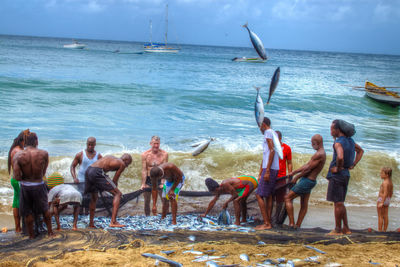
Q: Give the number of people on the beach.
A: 13